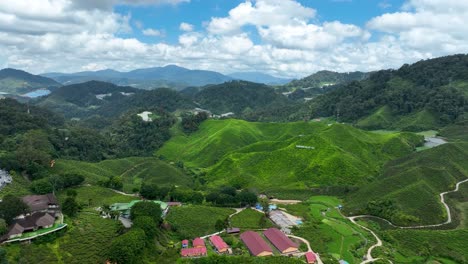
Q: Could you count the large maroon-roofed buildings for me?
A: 2